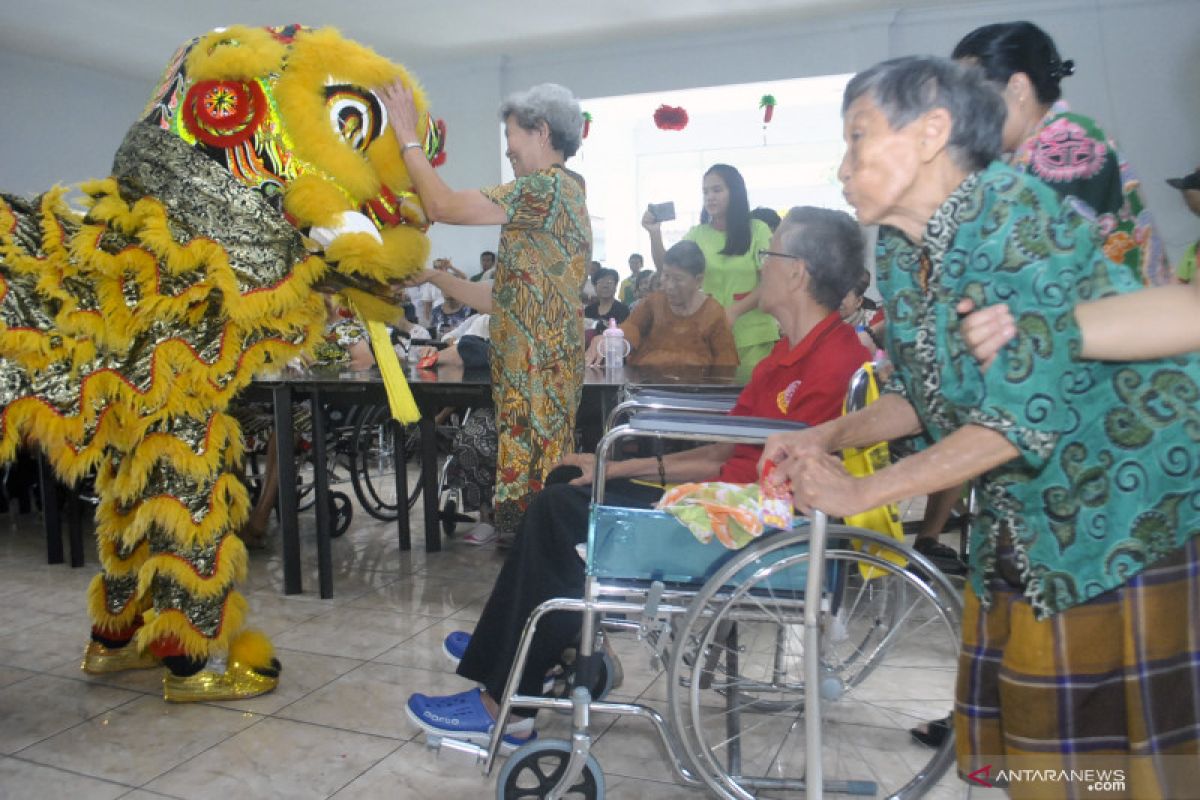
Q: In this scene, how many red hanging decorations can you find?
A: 3